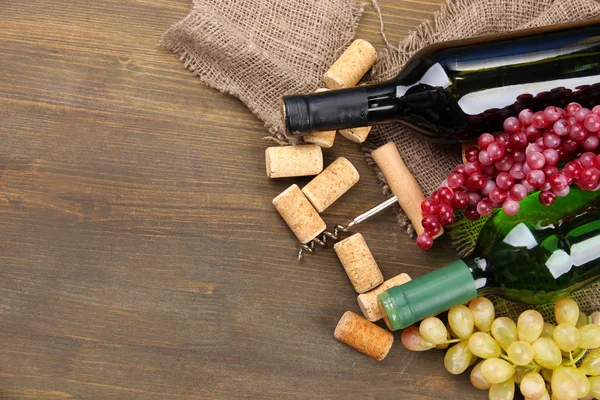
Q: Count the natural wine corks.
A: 9